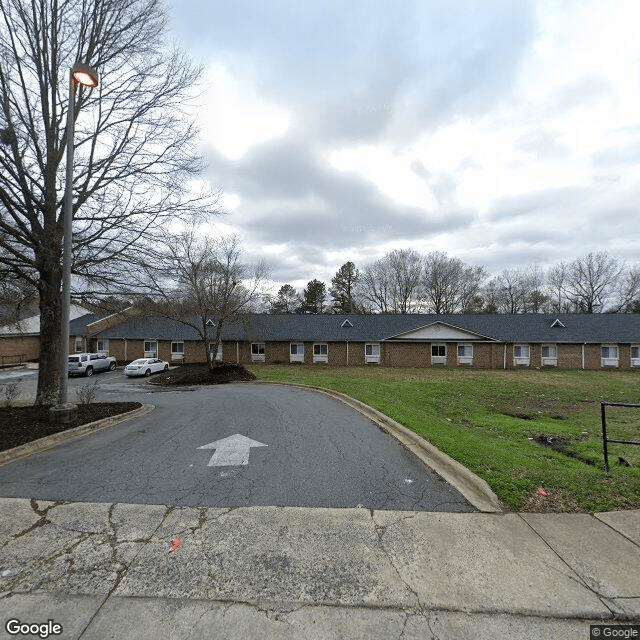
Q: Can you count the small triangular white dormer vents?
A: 3